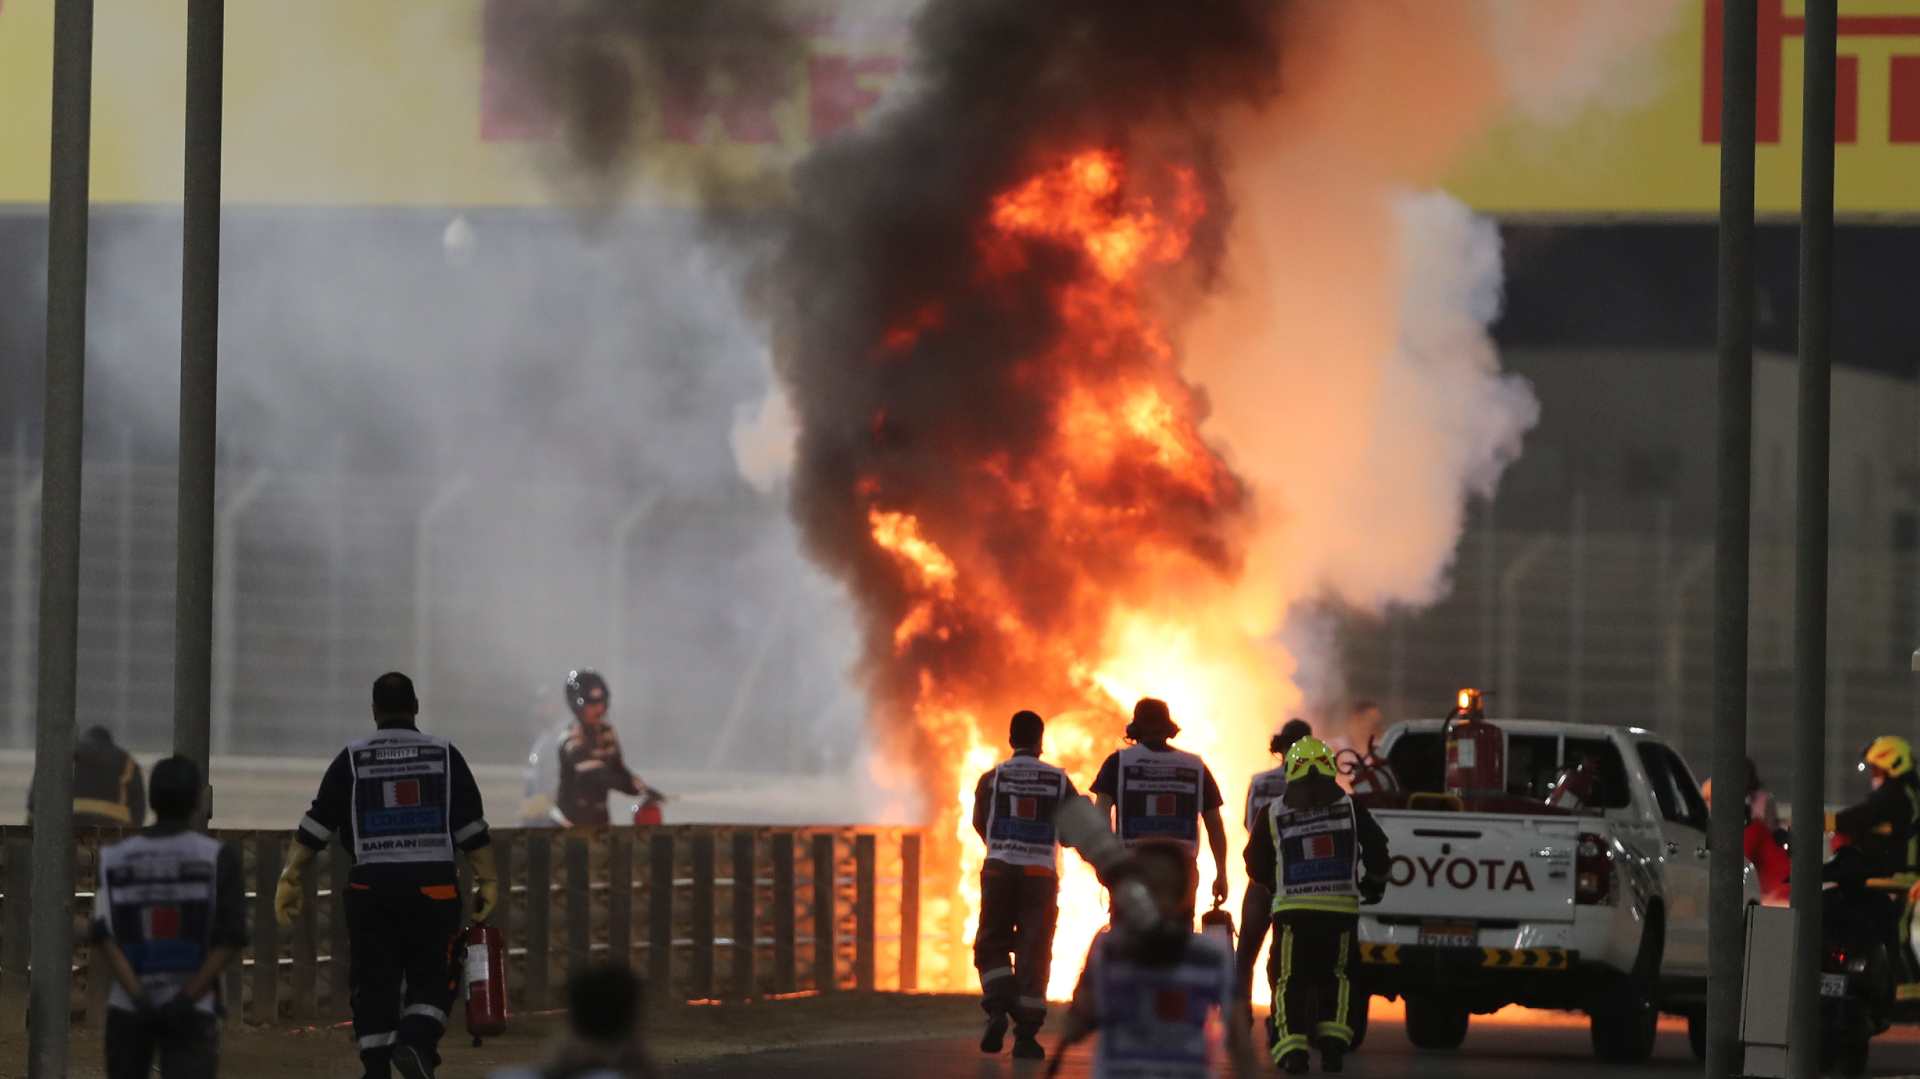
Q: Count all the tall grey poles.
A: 4